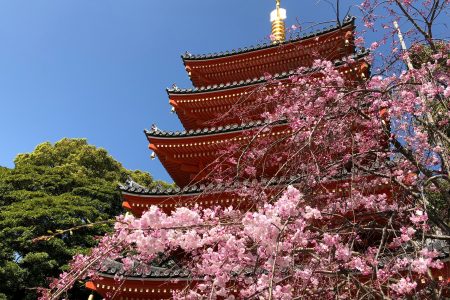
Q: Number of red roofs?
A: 5